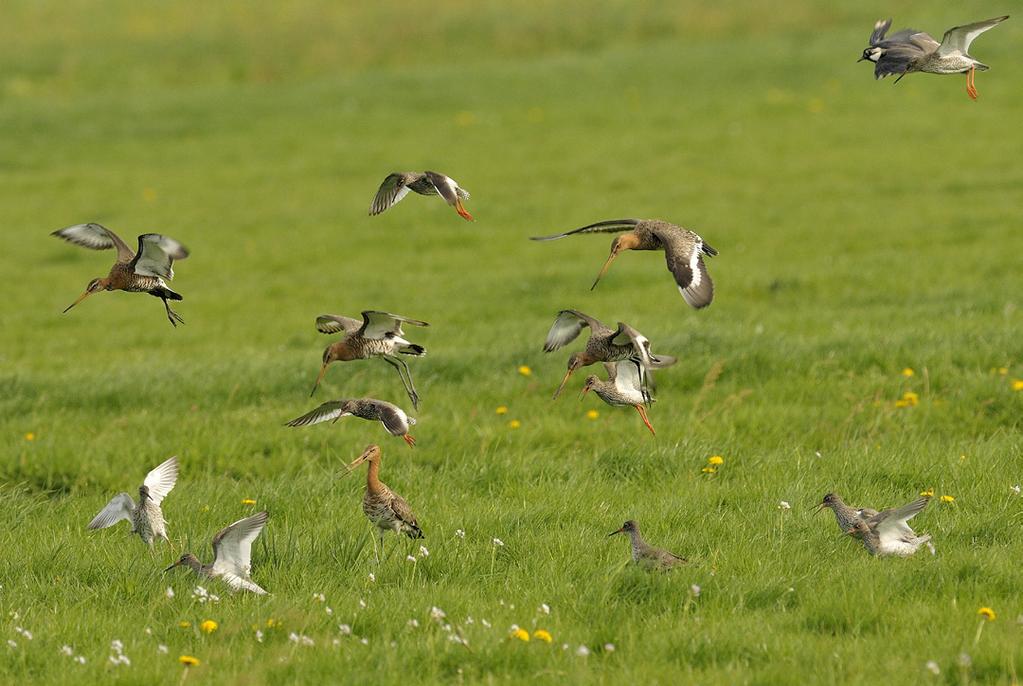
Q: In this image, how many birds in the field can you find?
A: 15